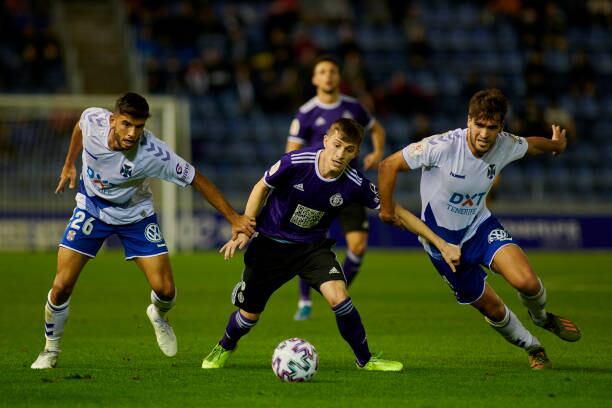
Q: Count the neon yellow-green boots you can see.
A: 2